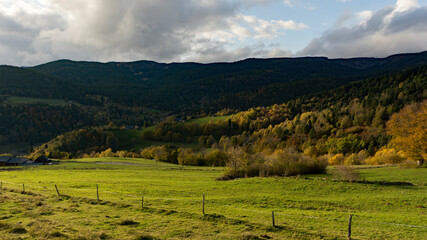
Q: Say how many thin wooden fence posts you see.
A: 8